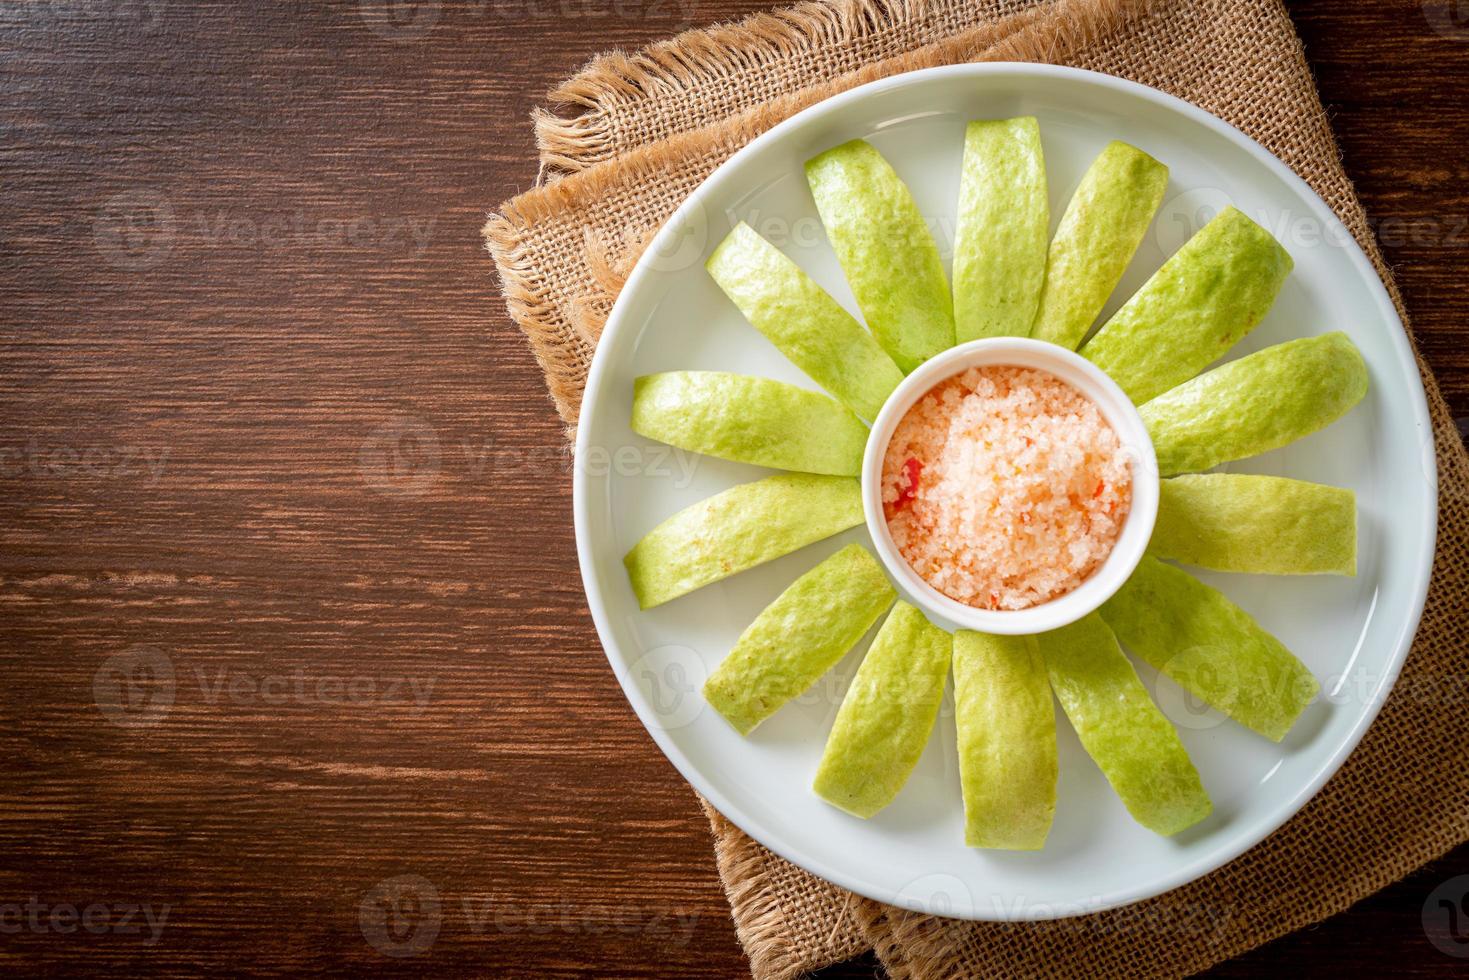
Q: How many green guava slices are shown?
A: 14